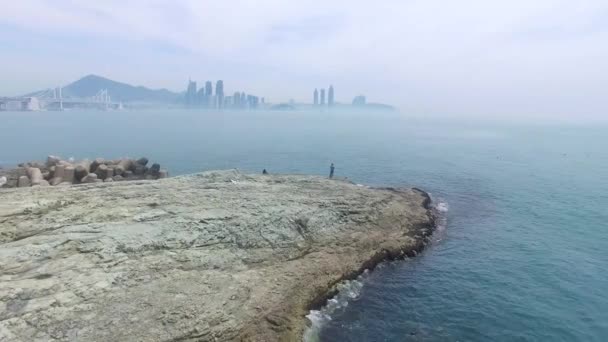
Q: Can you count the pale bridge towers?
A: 2